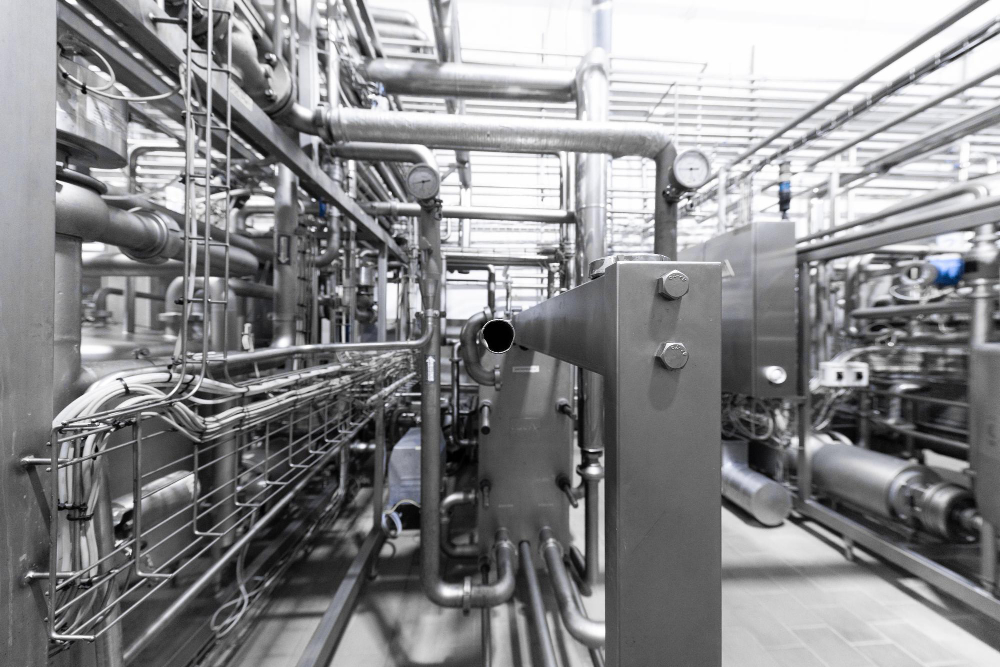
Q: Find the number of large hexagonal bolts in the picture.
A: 2